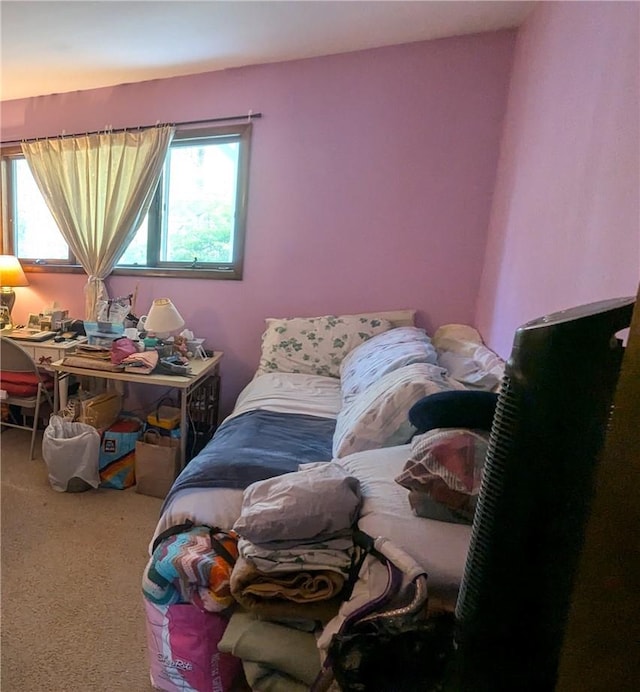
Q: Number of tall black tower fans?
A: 1